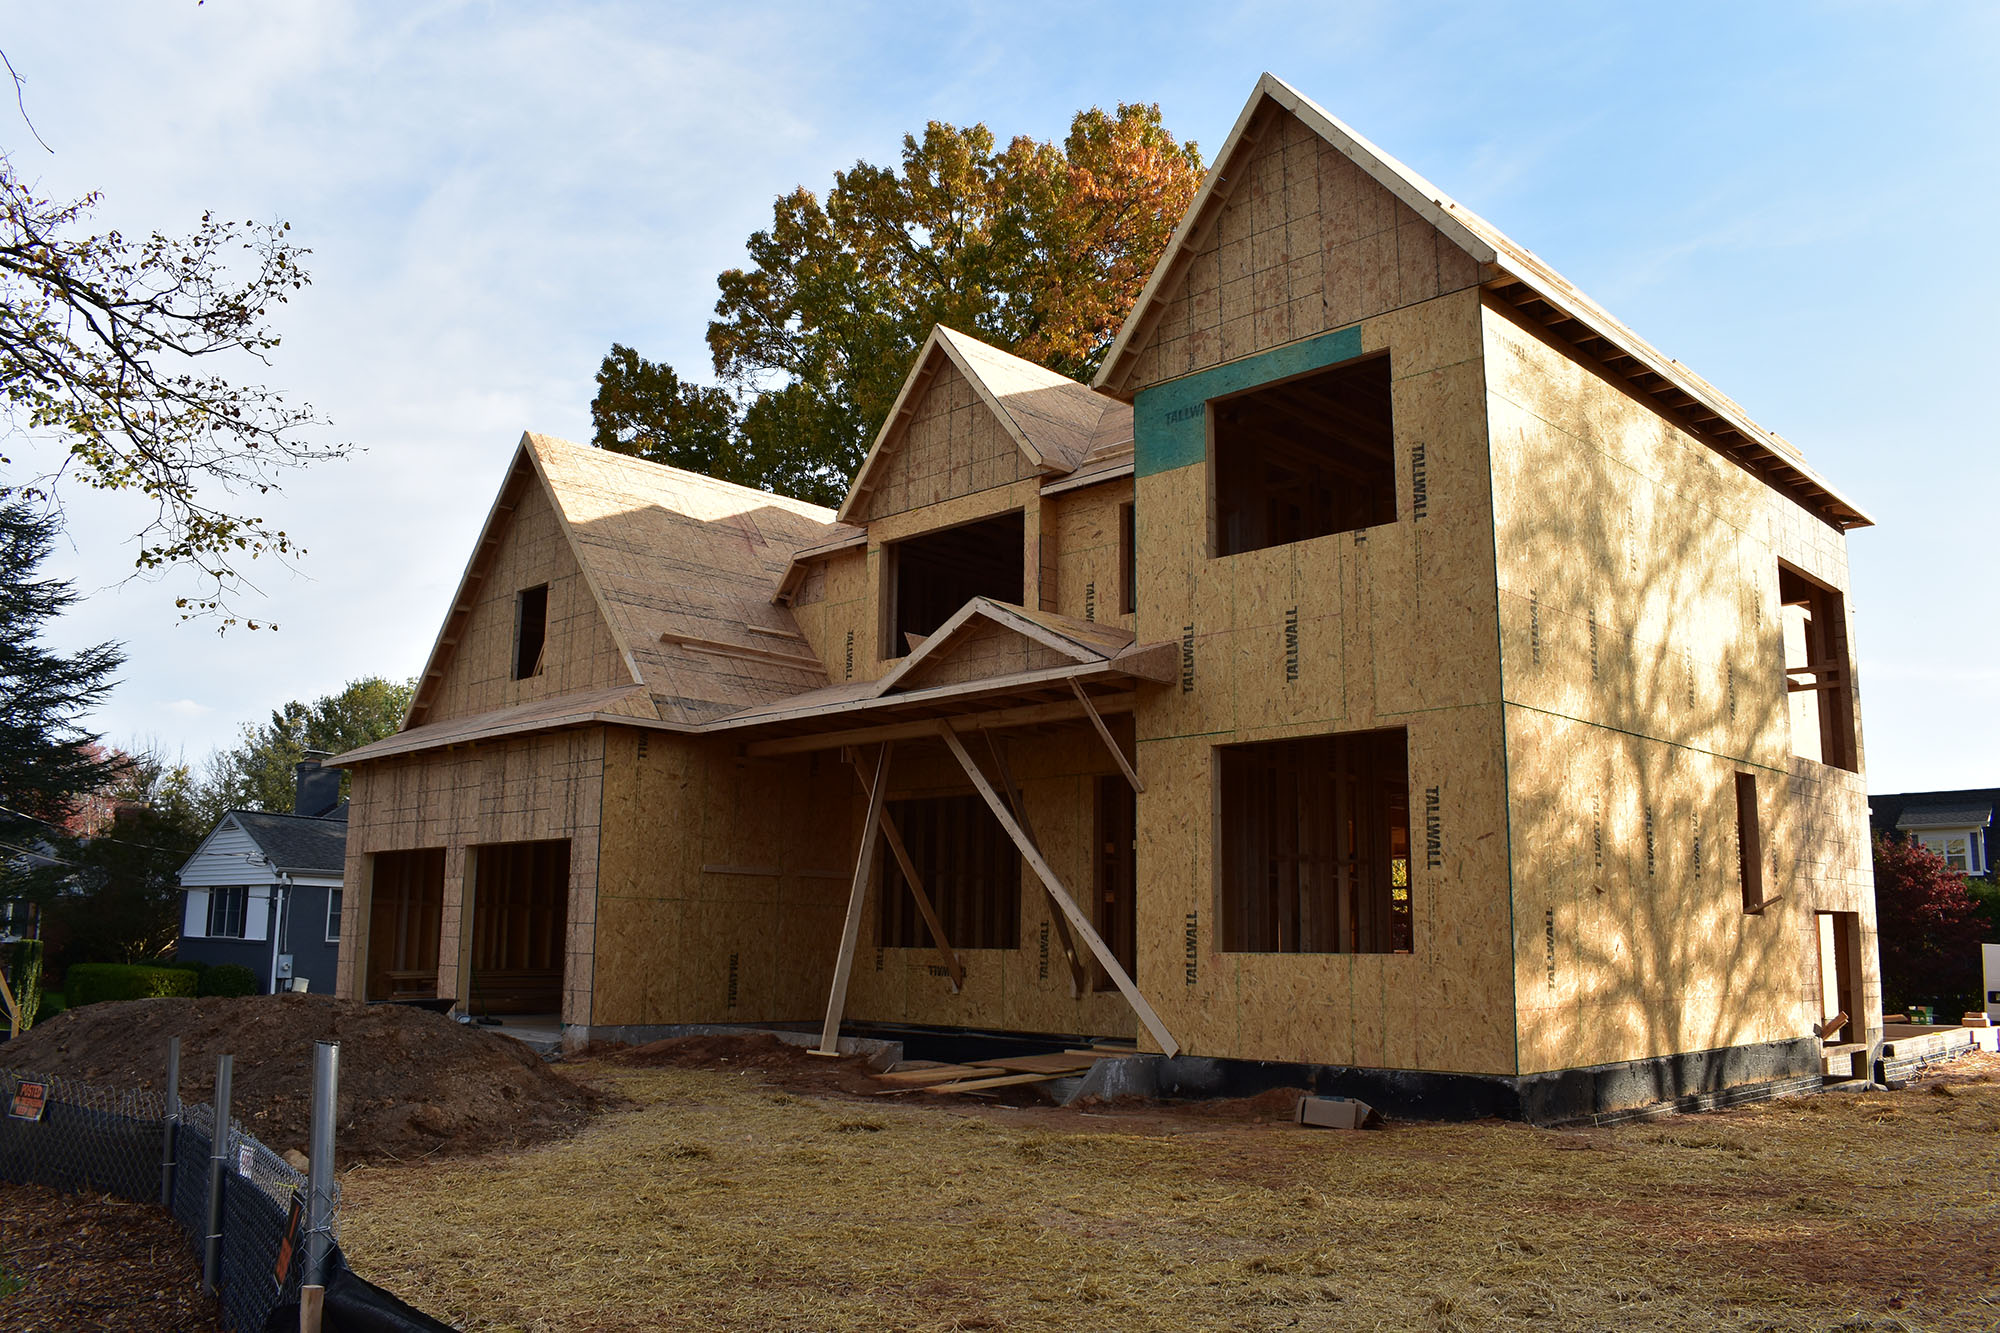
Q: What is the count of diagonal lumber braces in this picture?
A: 5